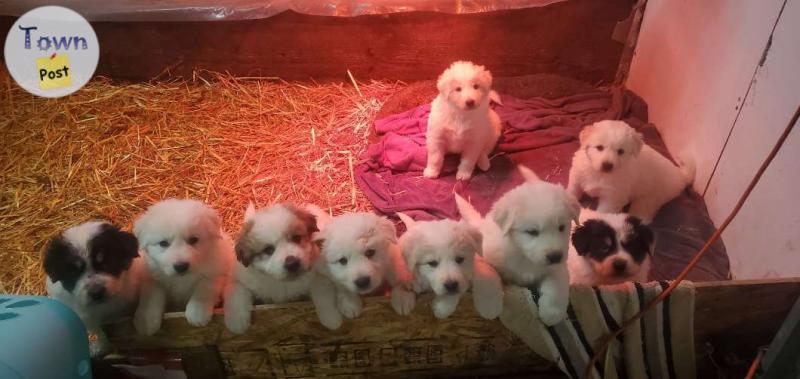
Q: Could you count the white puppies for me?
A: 6